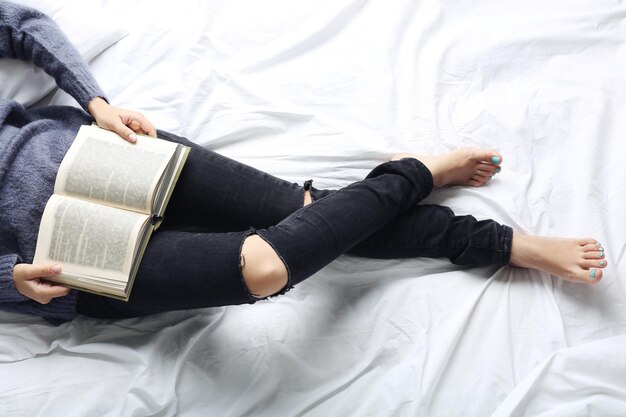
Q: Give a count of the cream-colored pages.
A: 2